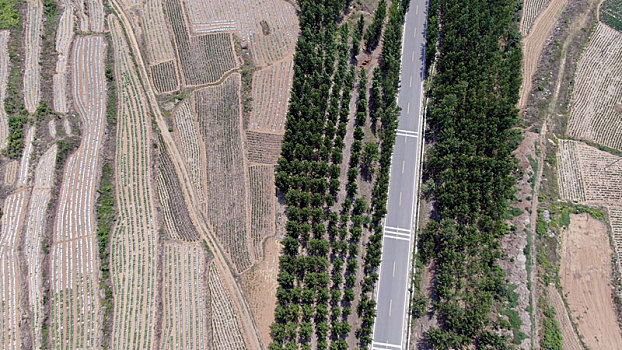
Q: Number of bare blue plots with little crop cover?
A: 0